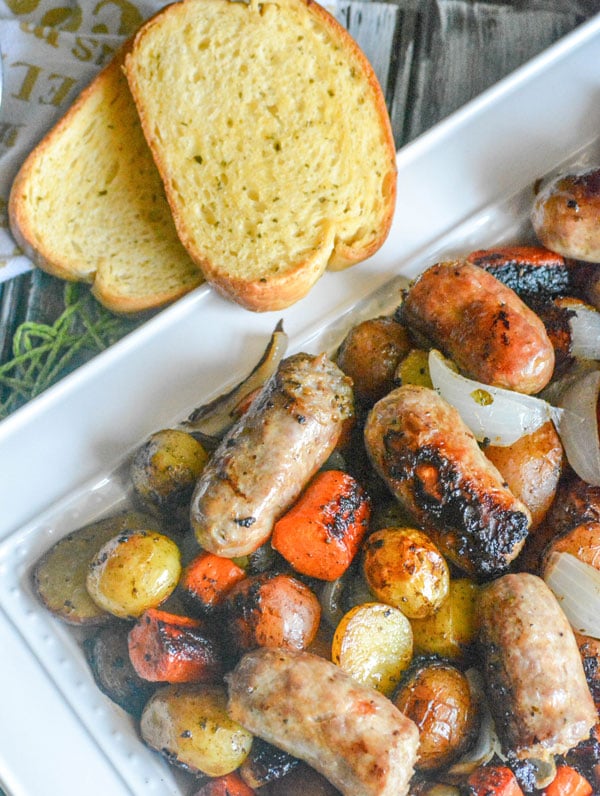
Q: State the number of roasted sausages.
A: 6